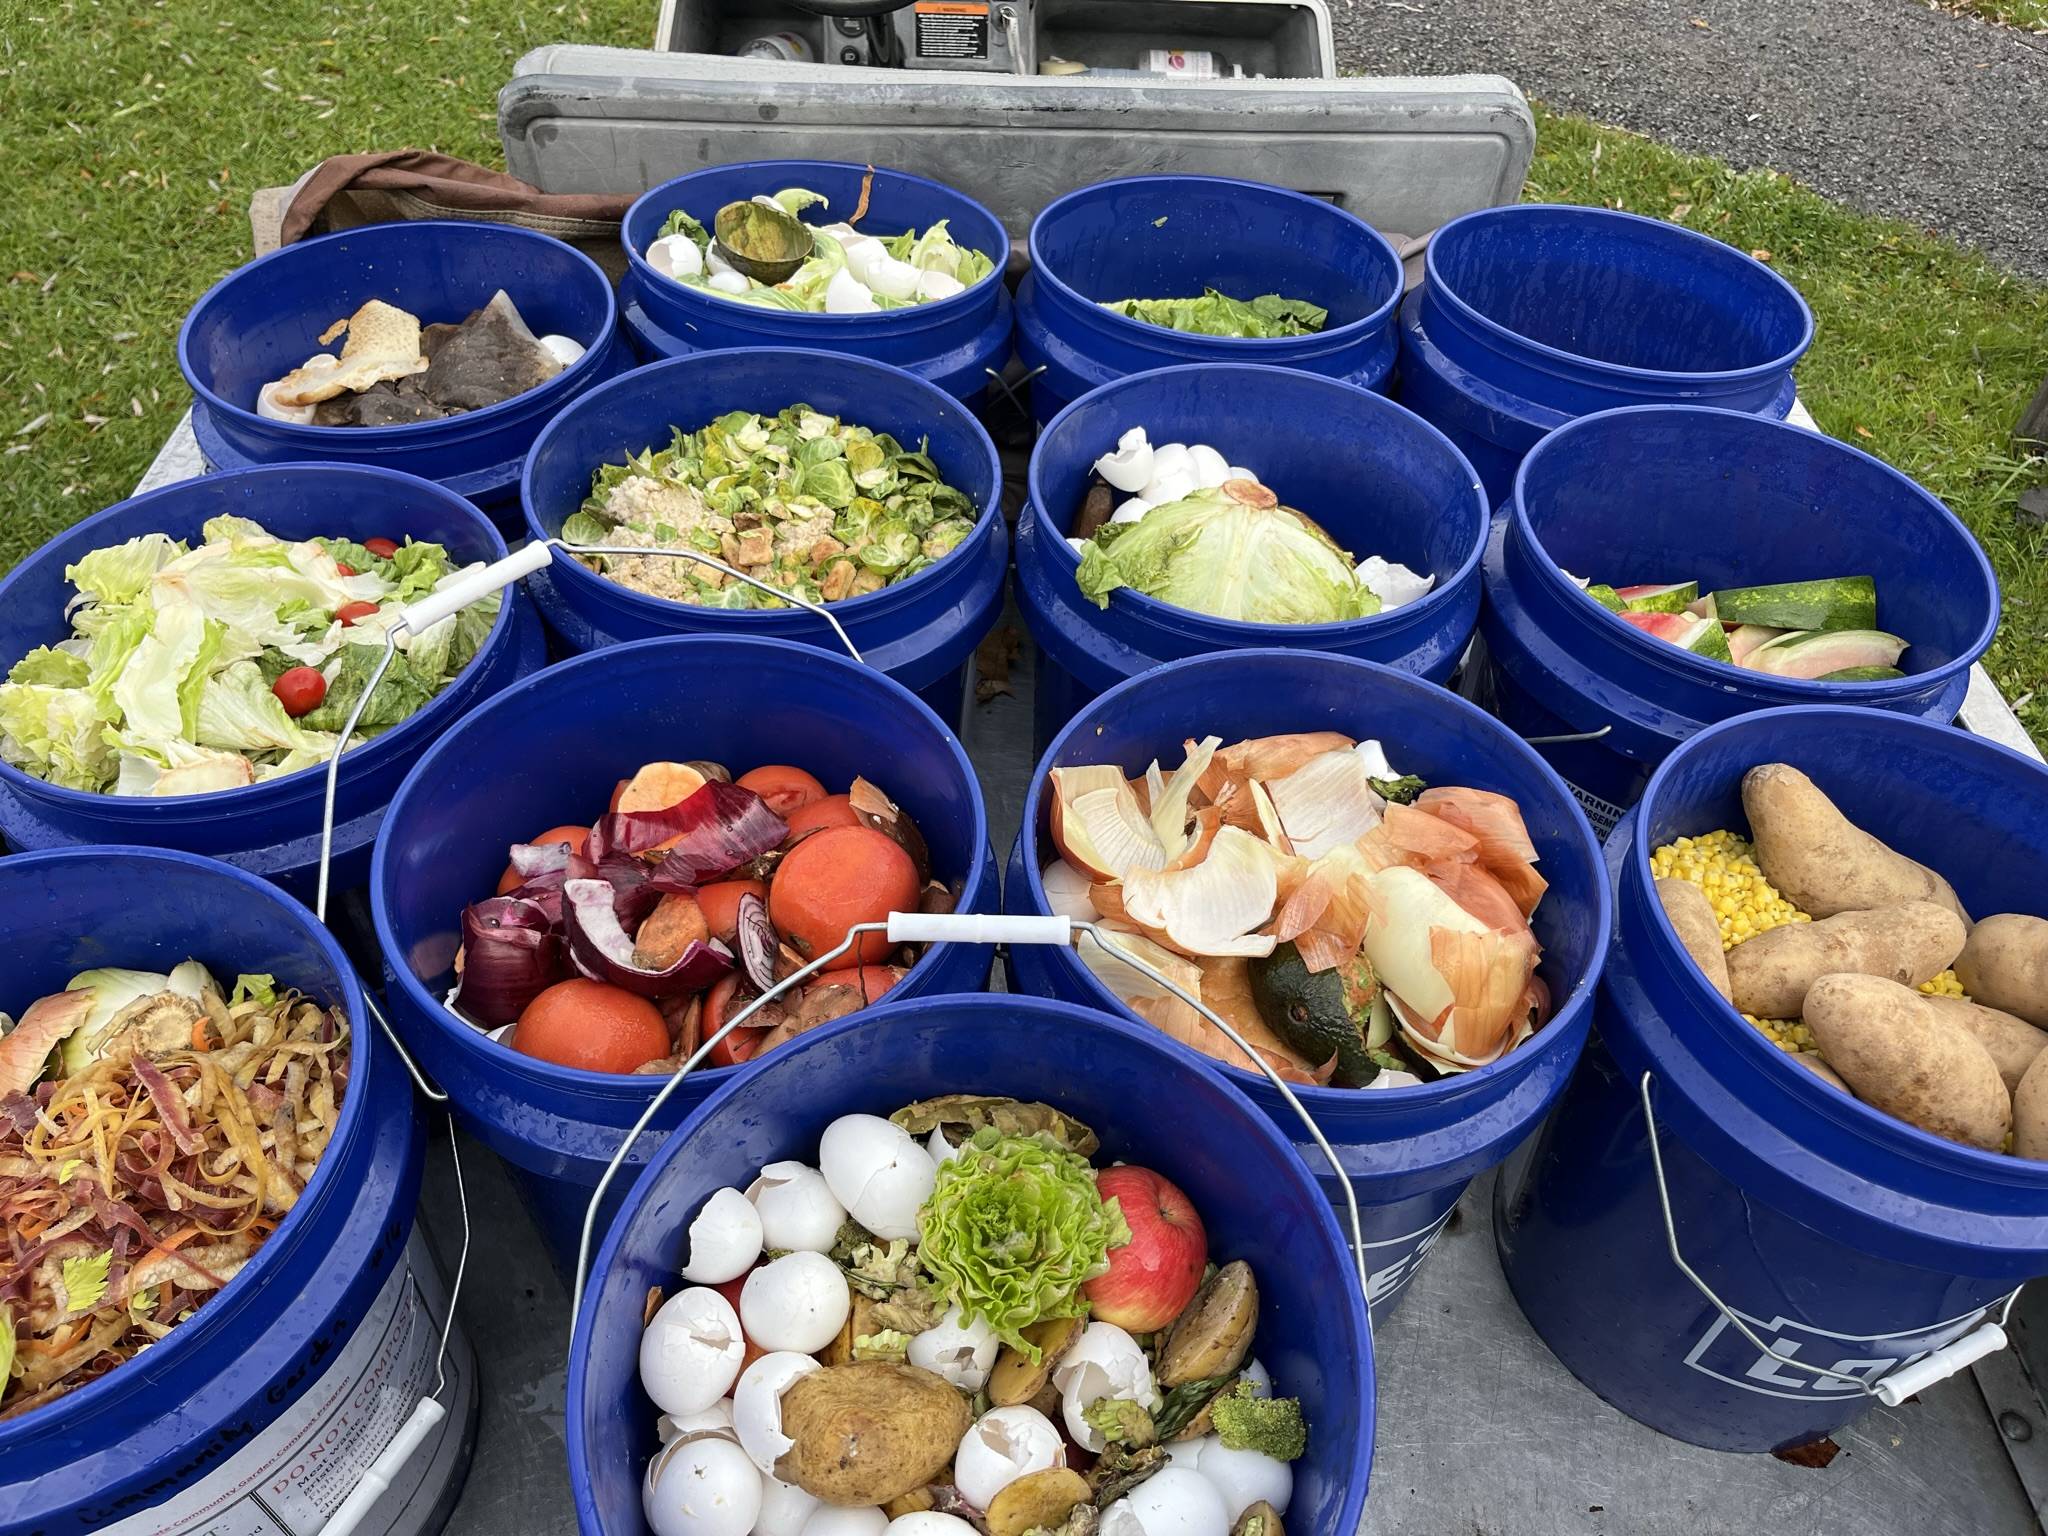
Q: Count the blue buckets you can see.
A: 13